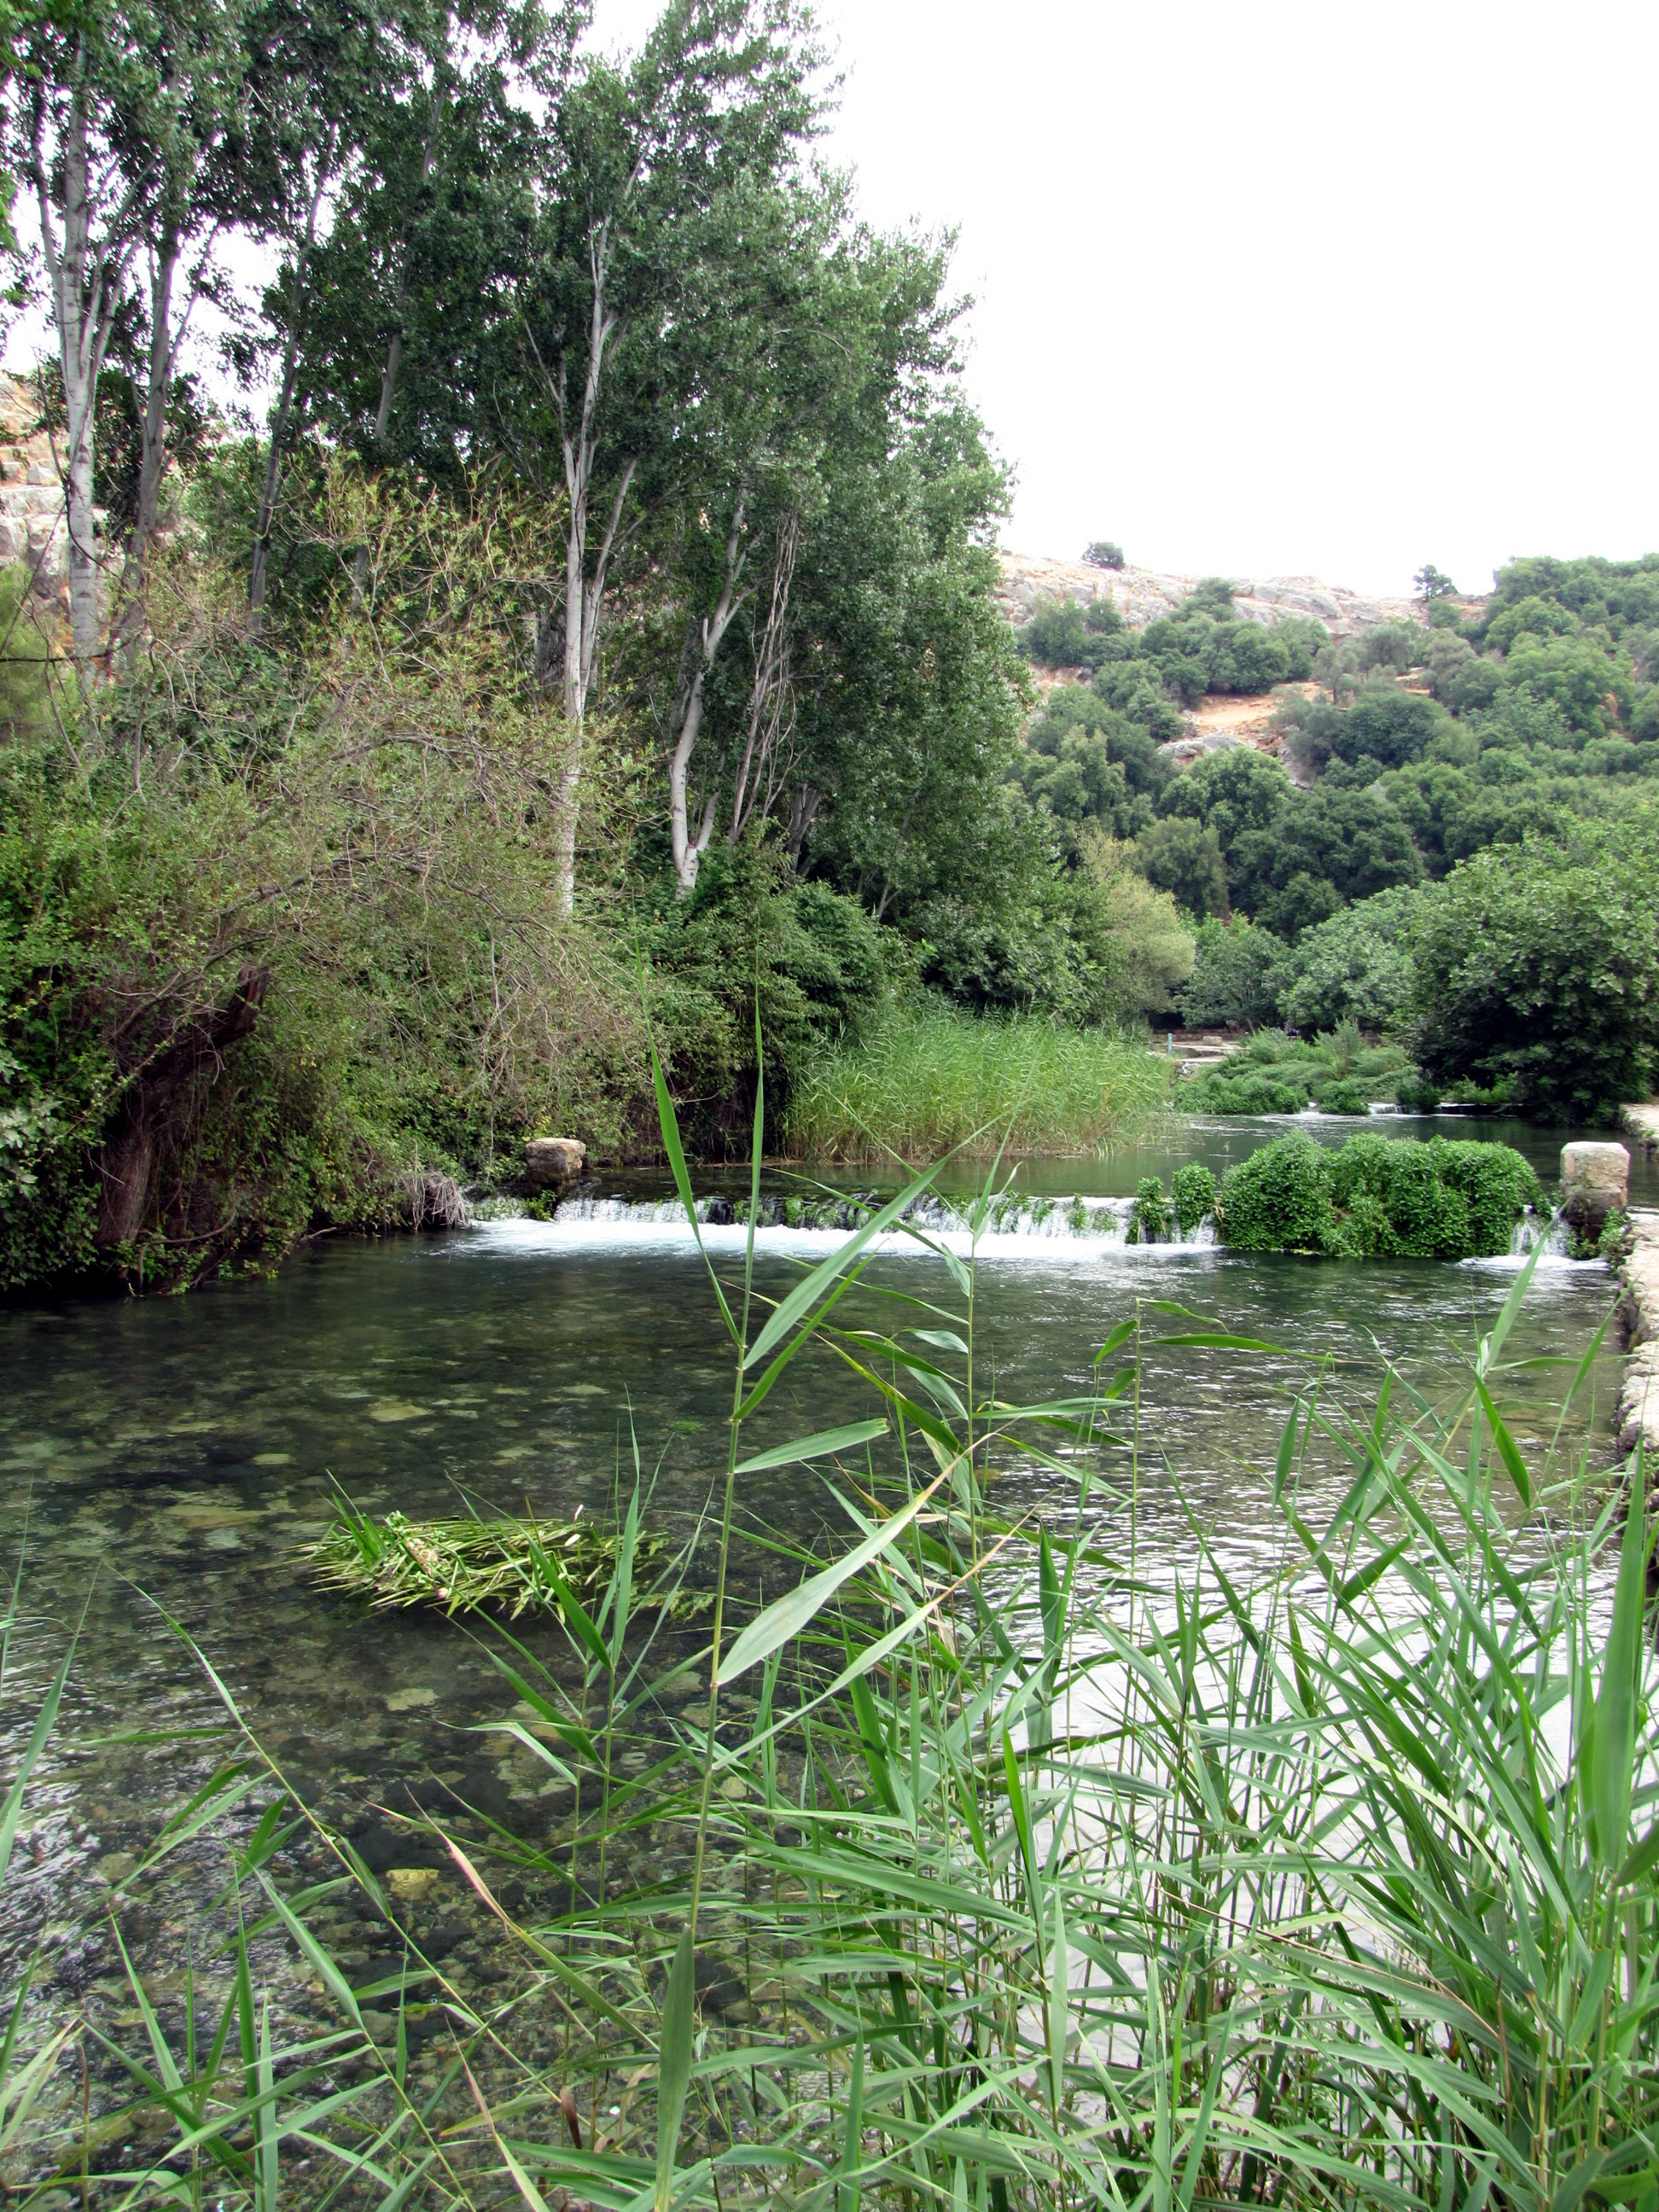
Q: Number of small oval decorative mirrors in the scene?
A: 0